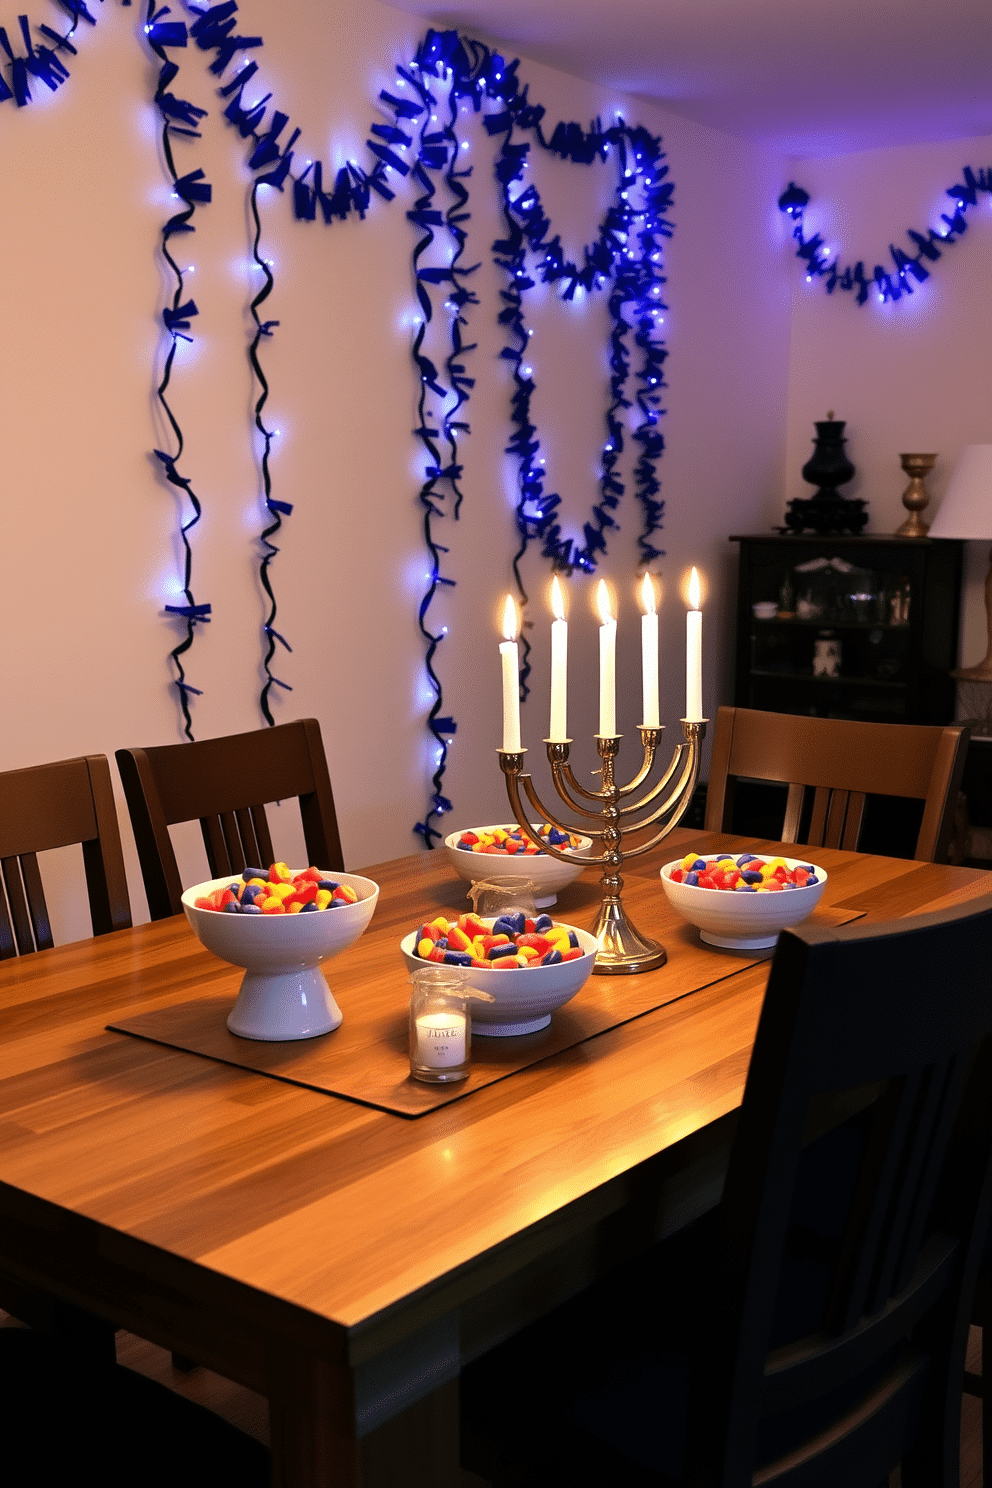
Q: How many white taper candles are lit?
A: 5